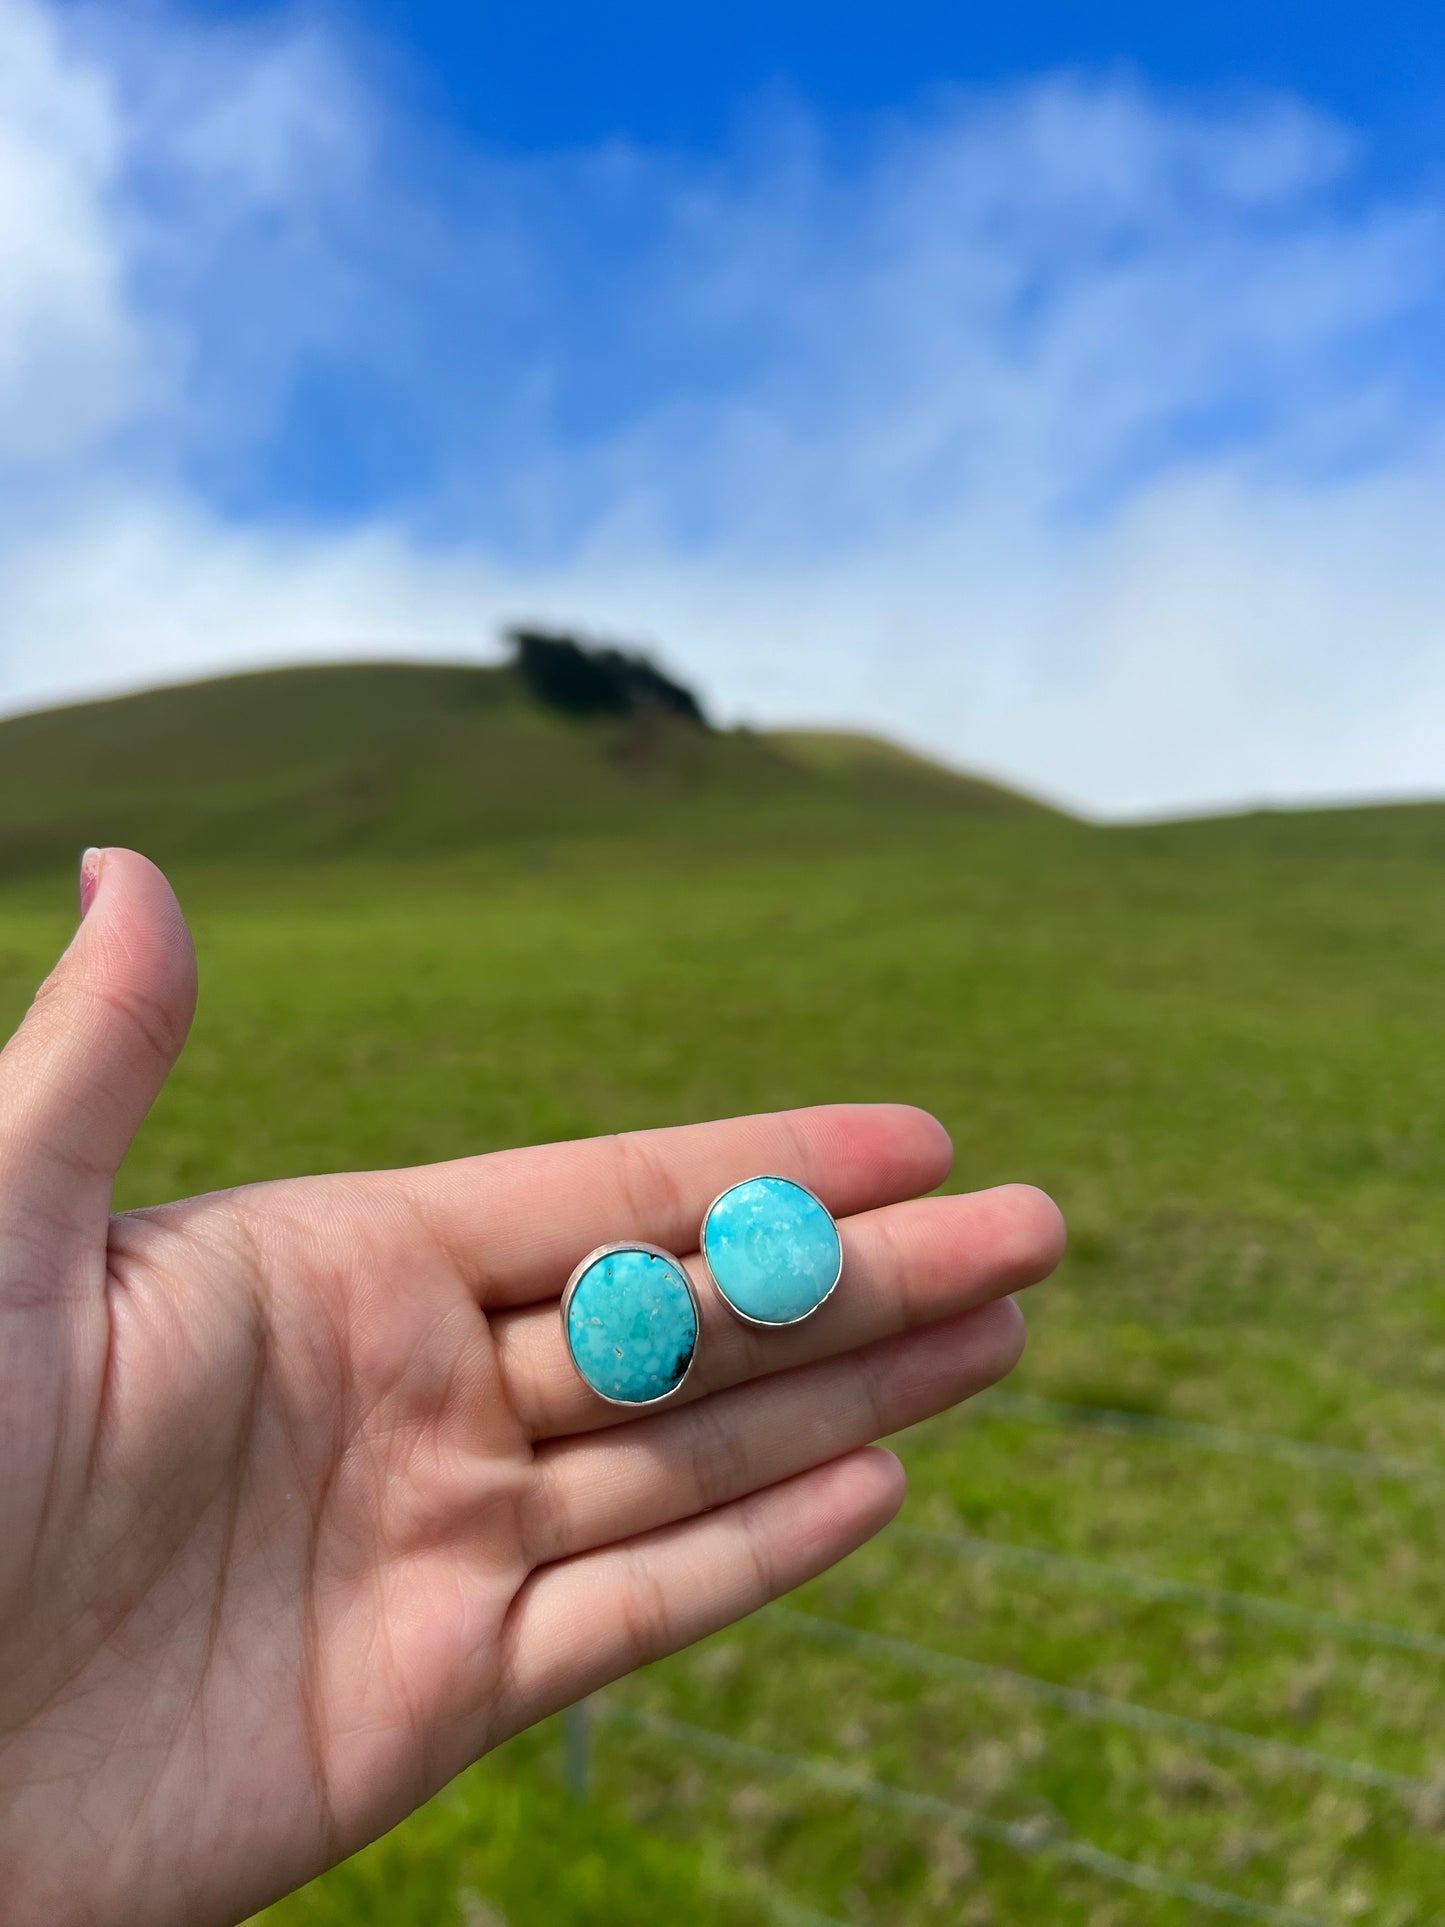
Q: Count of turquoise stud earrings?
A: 2